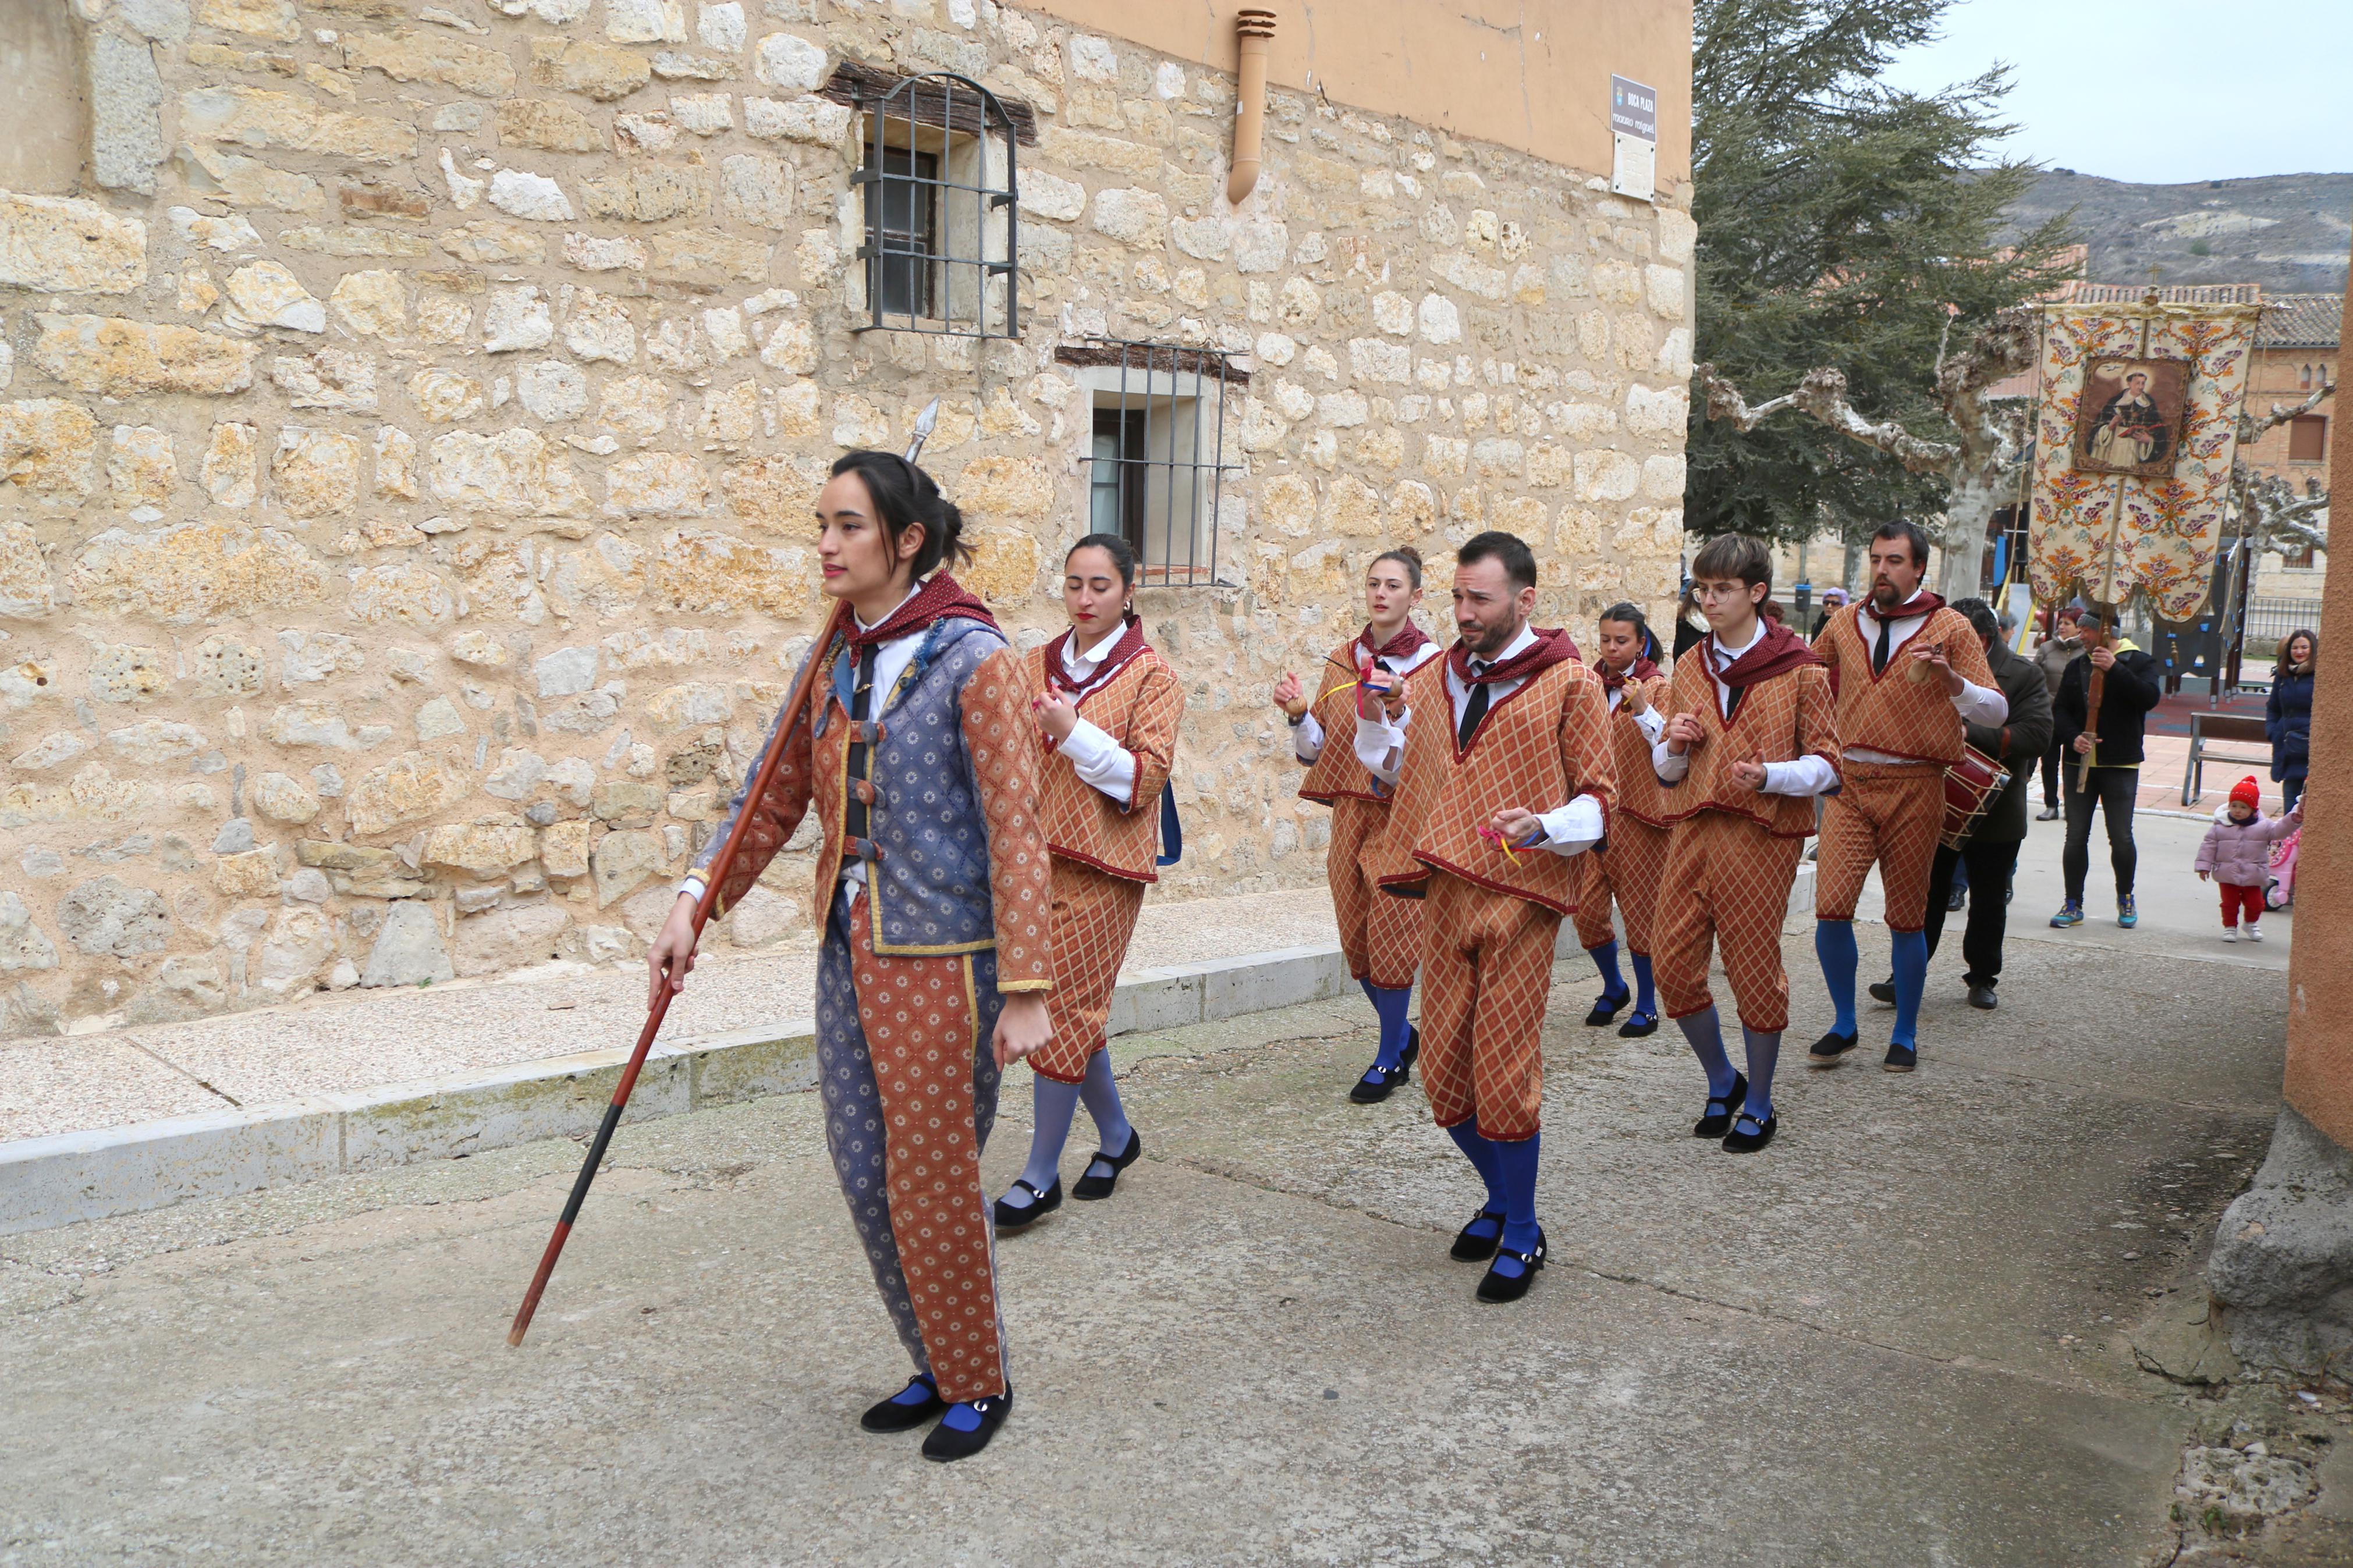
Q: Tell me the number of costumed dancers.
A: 7